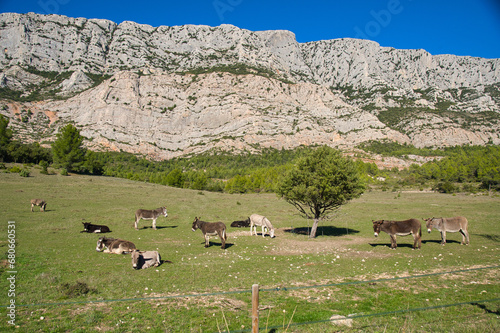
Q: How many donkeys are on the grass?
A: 10